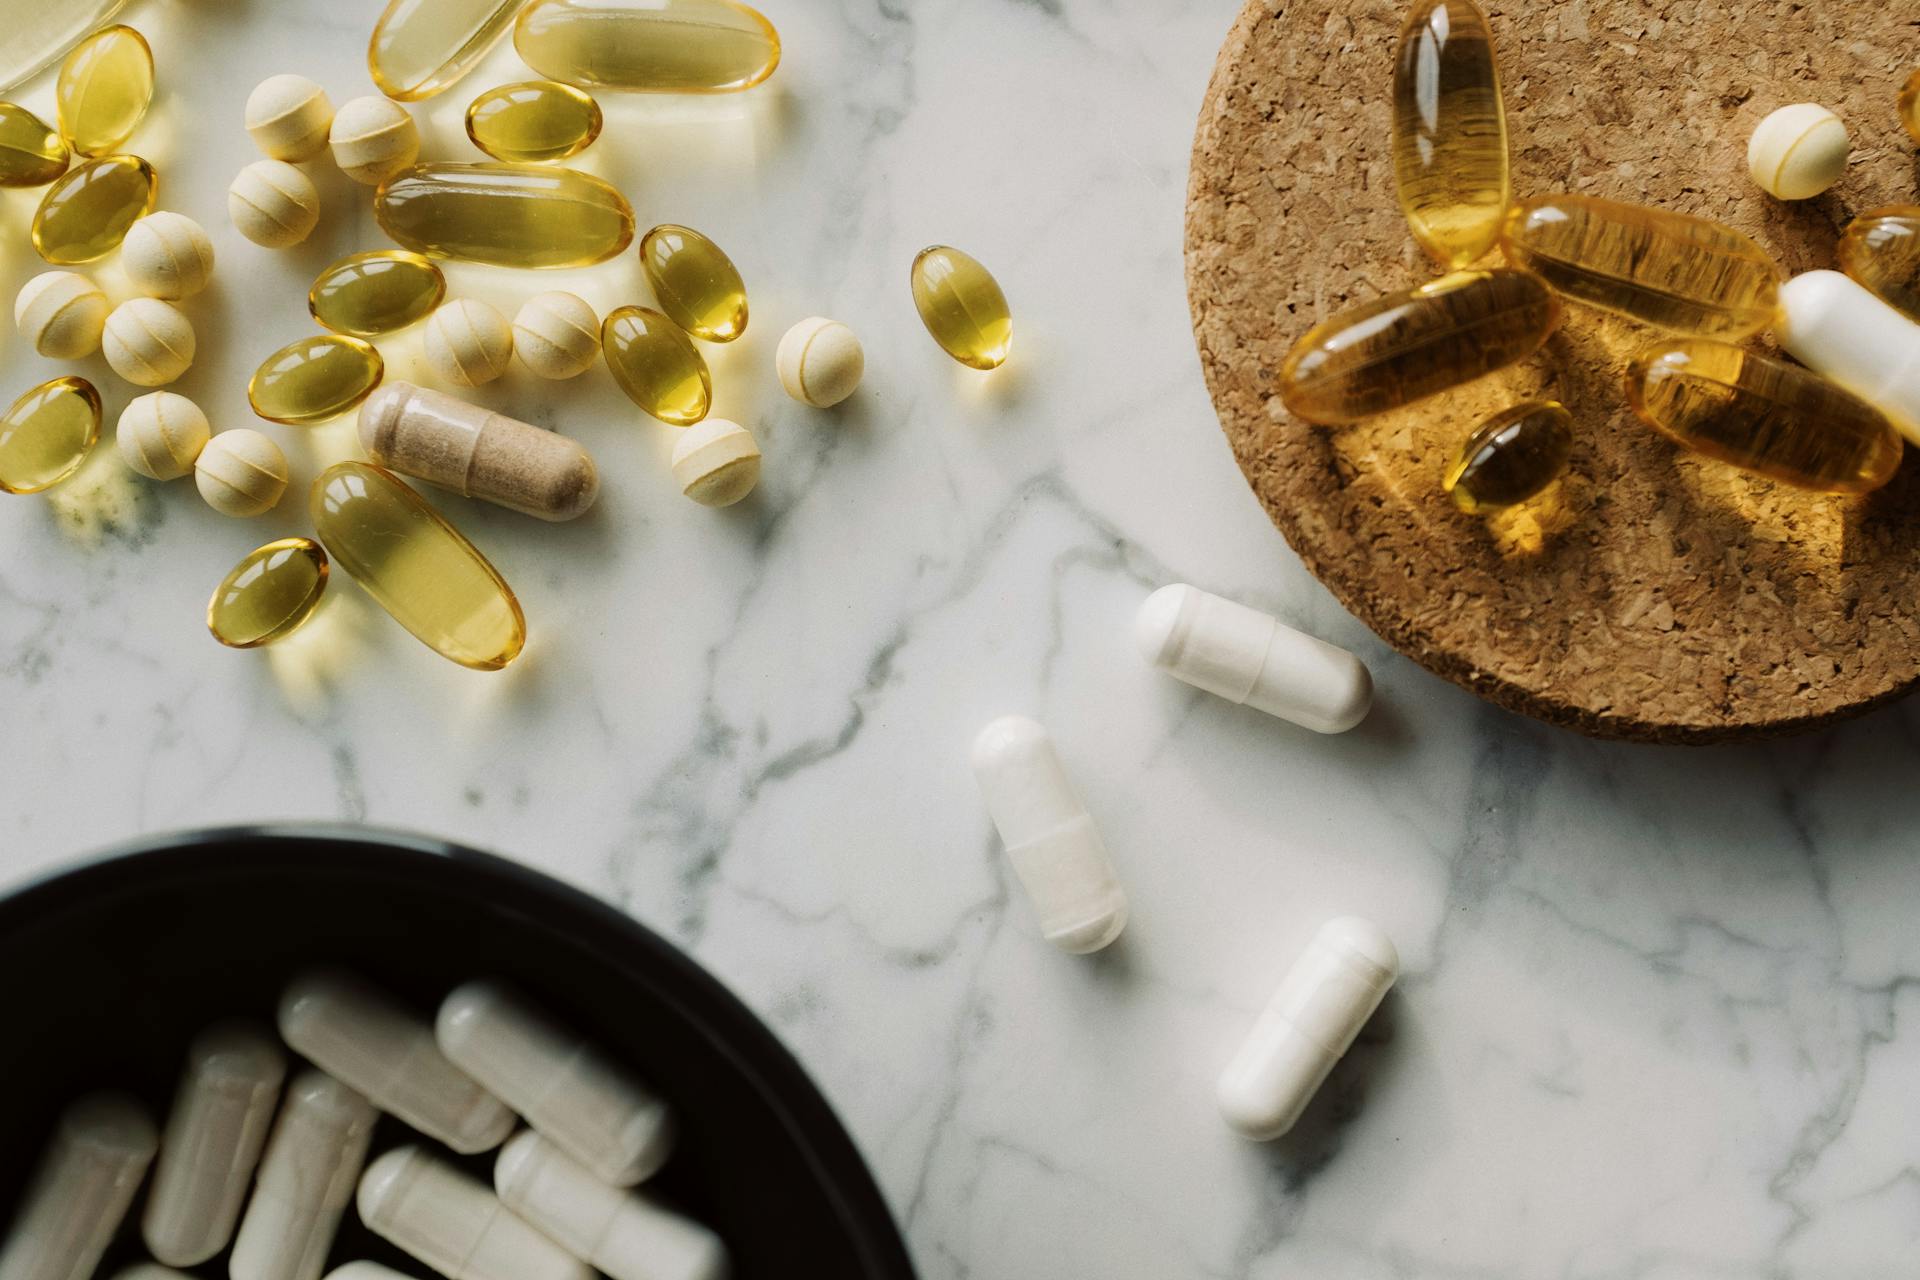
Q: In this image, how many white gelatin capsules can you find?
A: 13